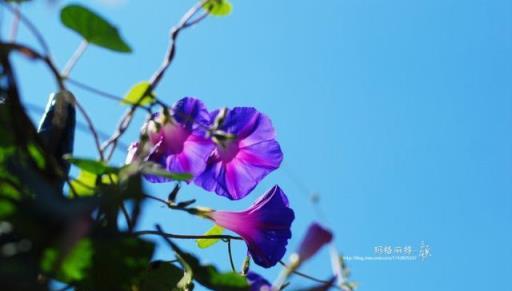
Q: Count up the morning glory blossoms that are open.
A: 3